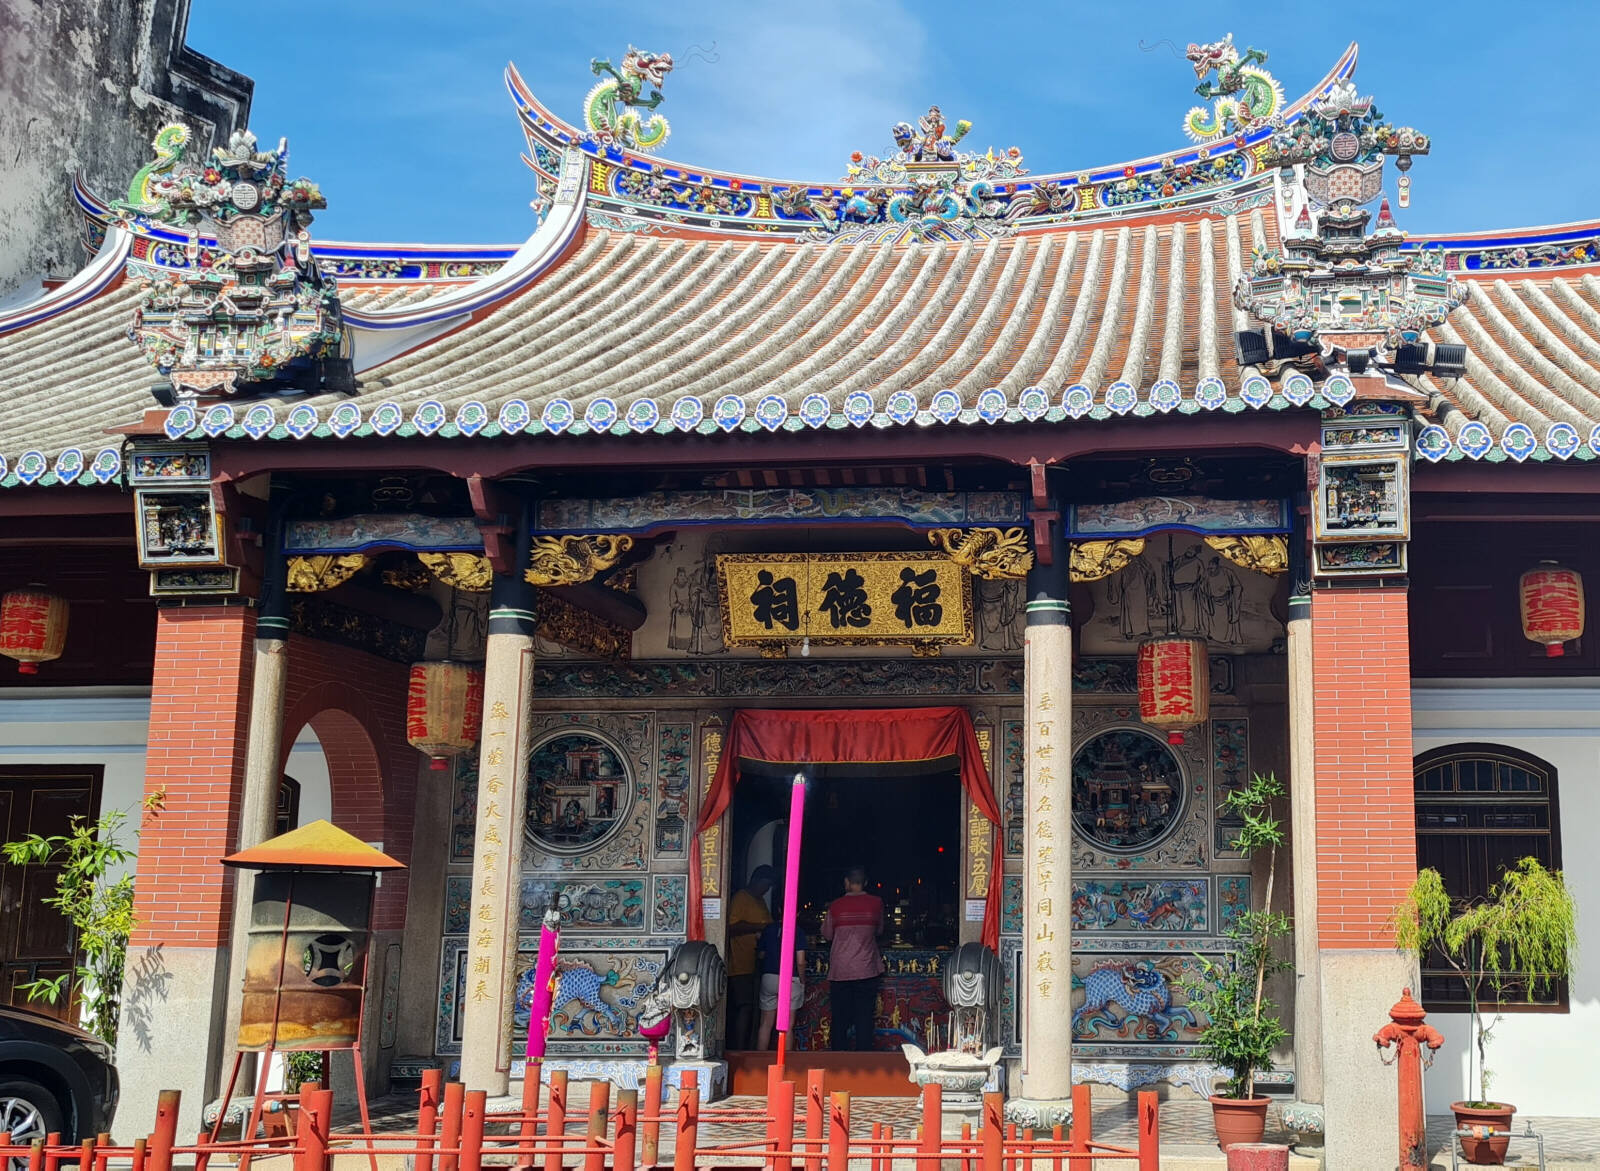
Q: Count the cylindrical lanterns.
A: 4